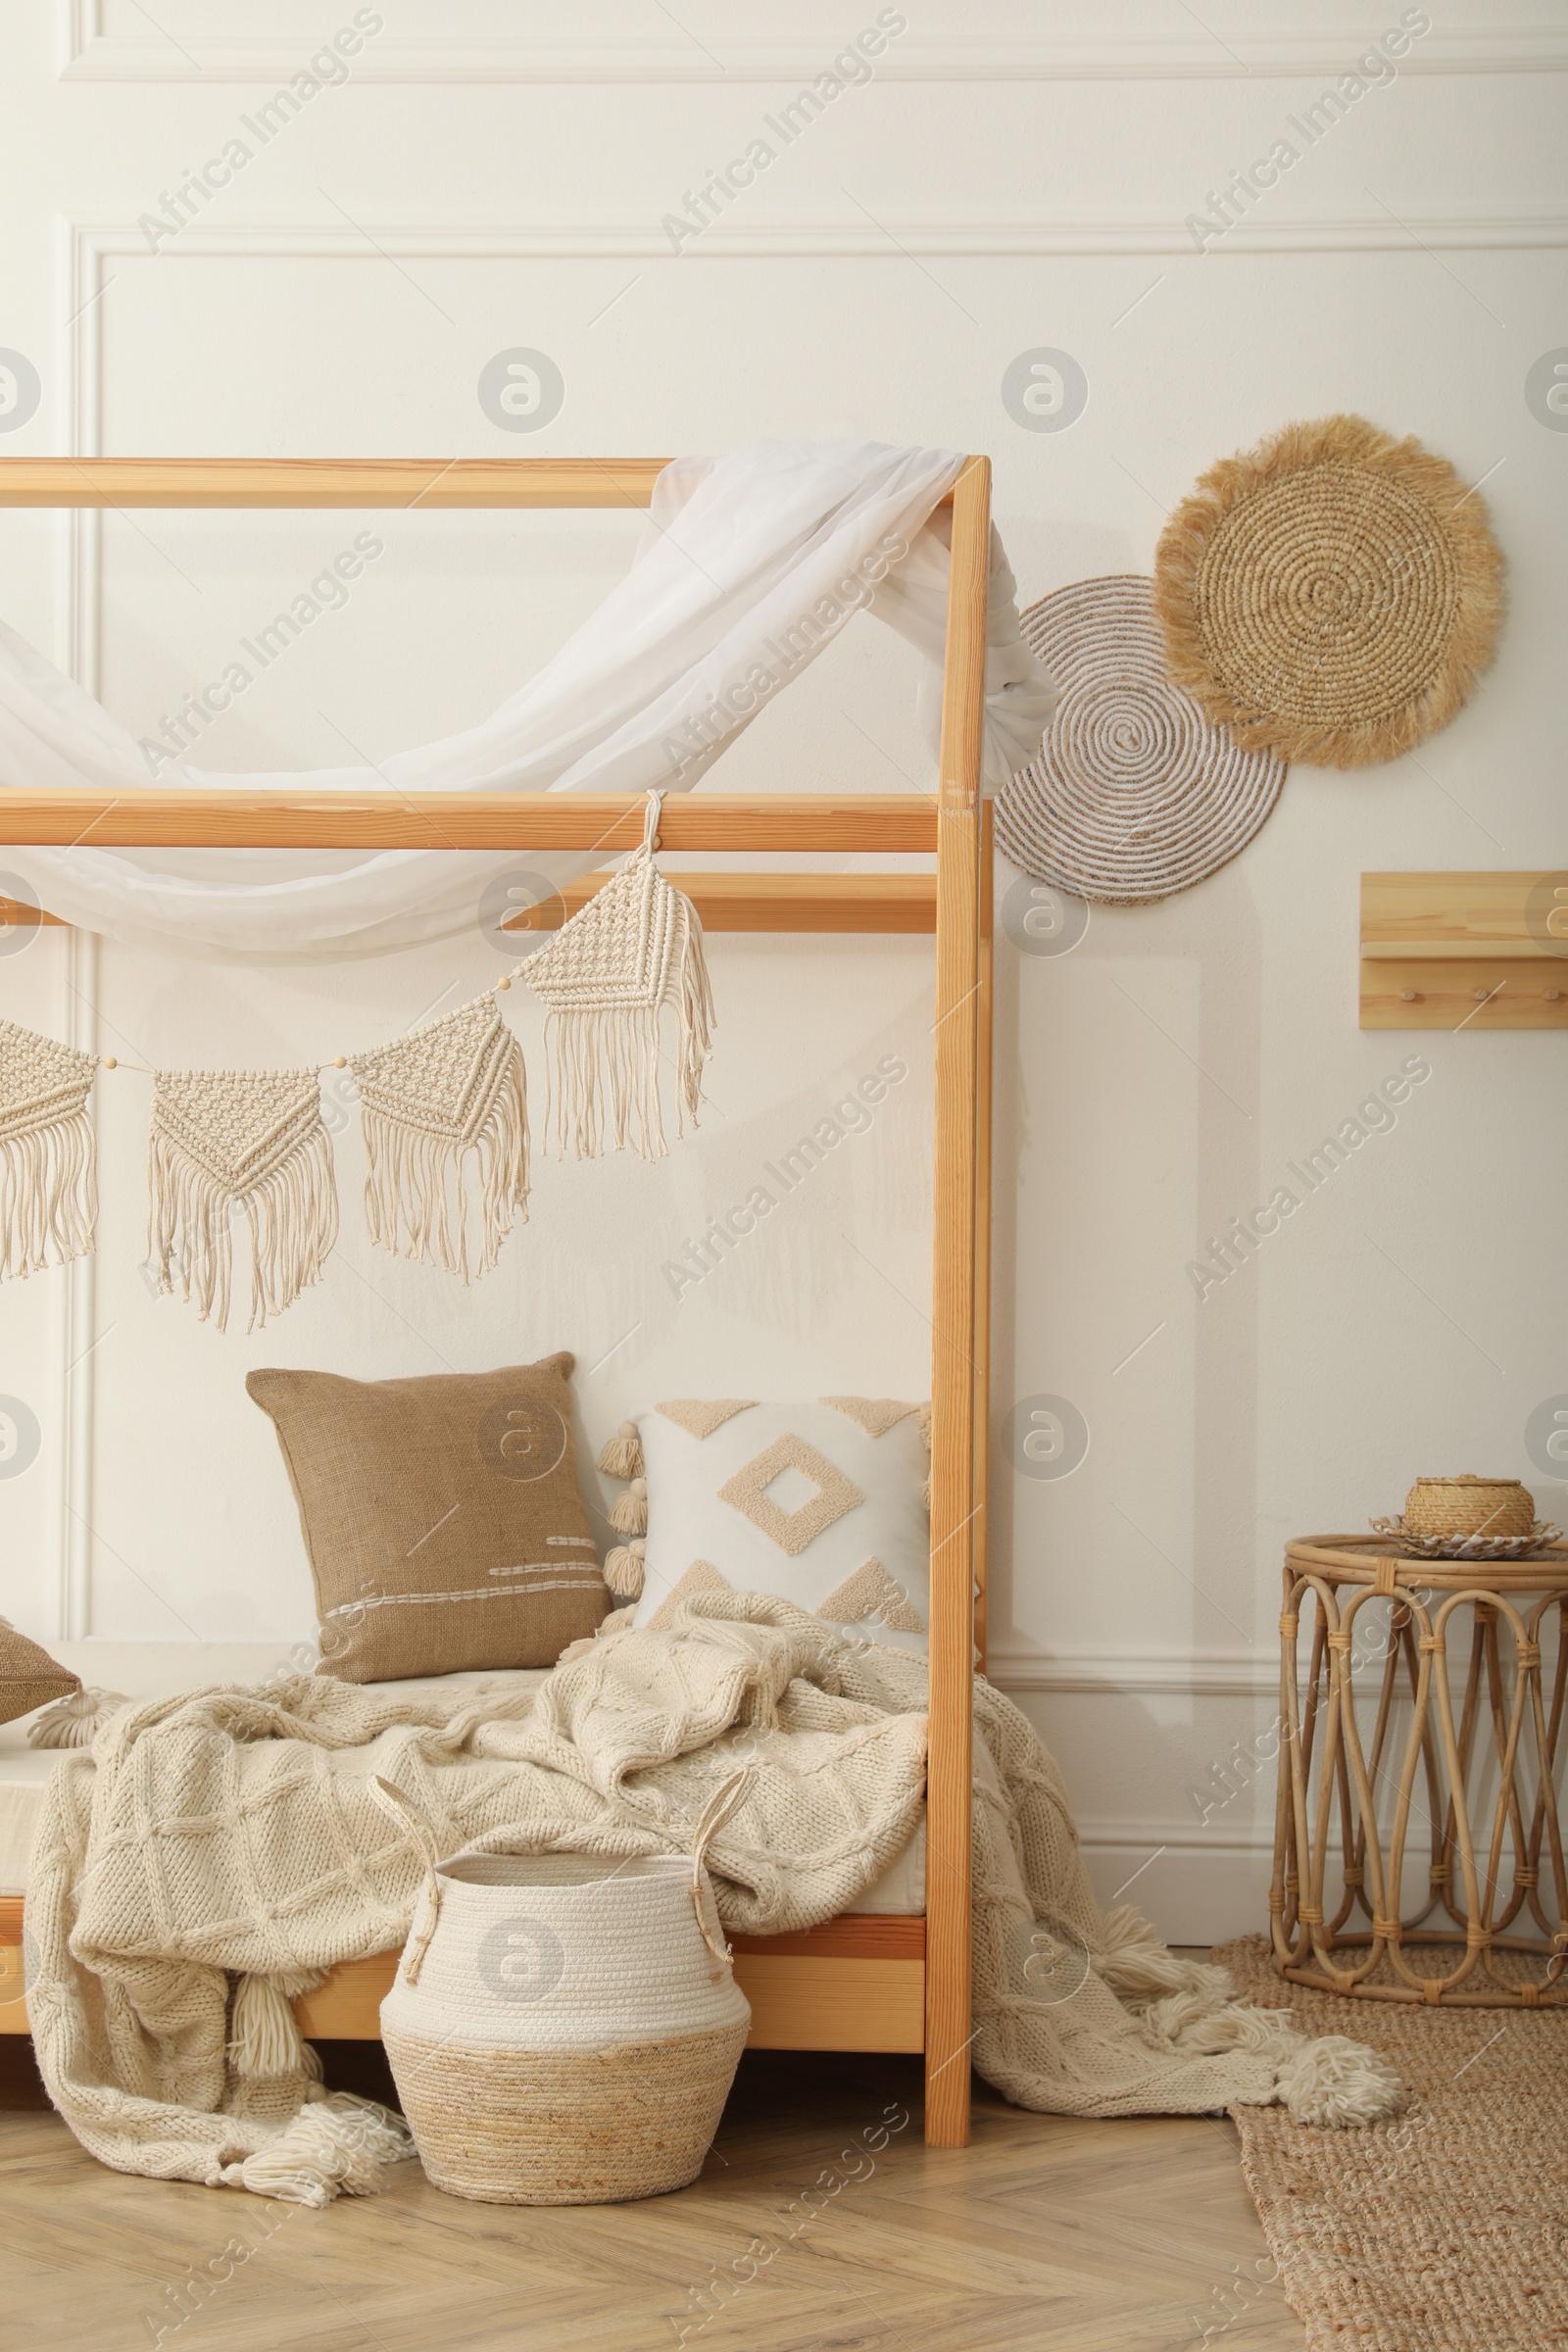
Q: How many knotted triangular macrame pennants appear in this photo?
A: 4